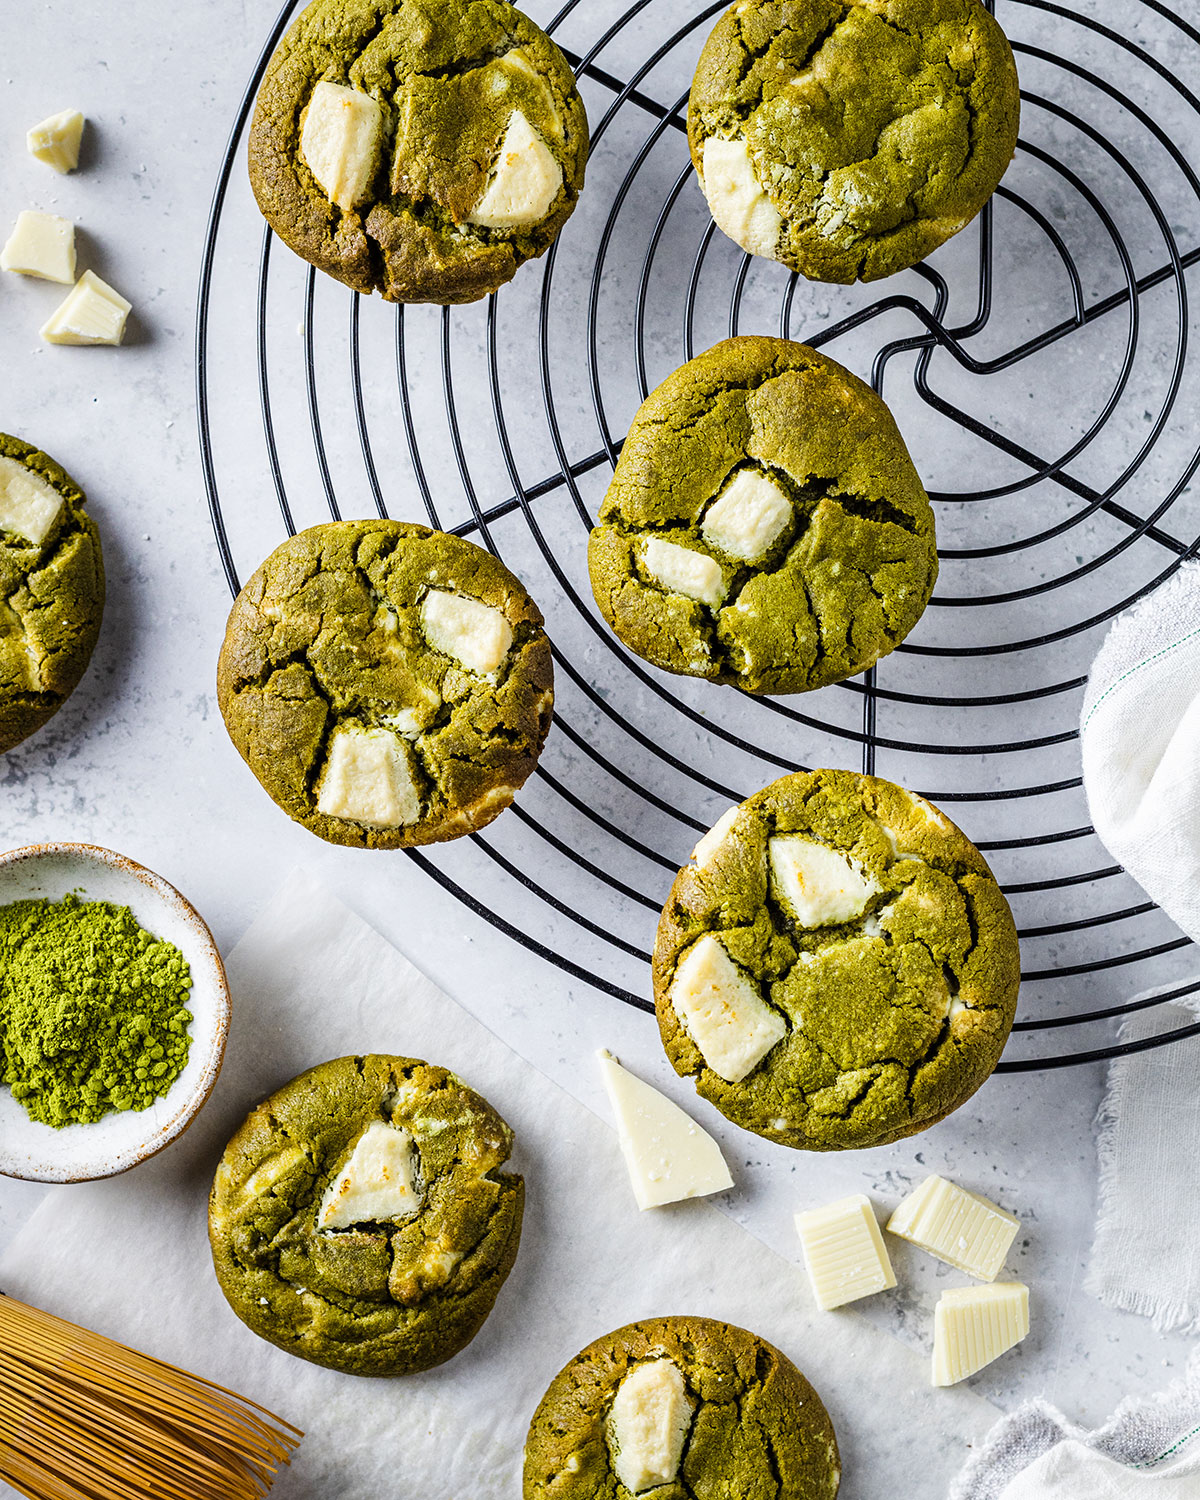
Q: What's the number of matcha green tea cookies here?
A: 8